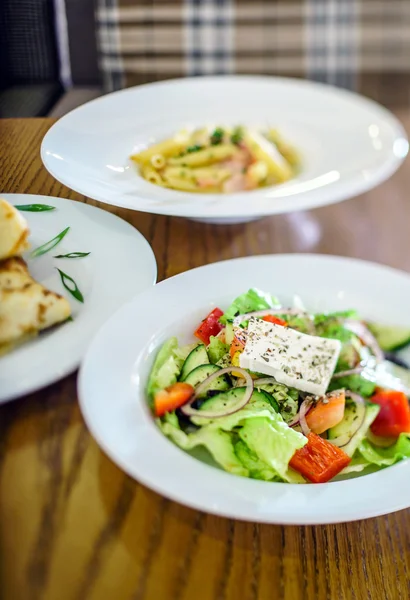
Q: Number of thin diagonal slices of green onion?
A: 4